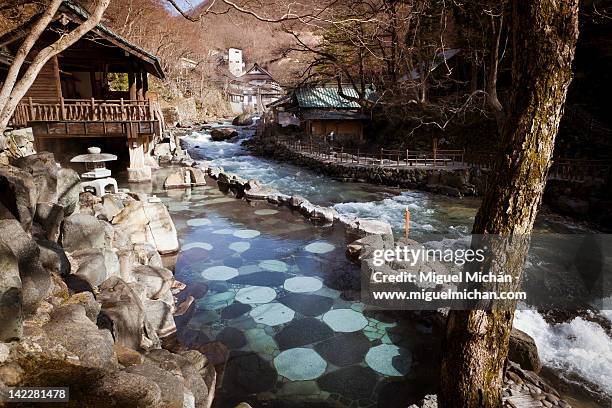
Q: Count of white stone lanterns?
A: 1